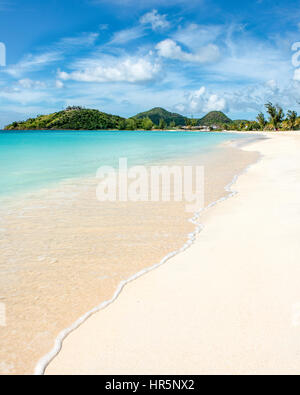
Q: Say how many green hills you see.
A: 3